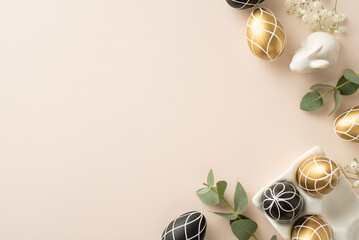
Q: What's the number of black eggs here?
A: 3